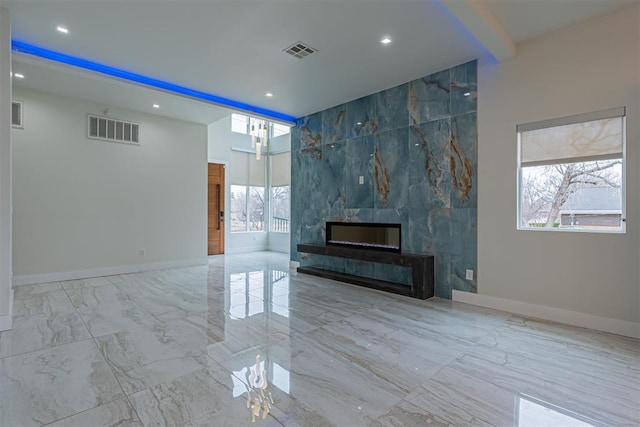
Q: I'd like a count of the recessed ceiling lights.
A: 5